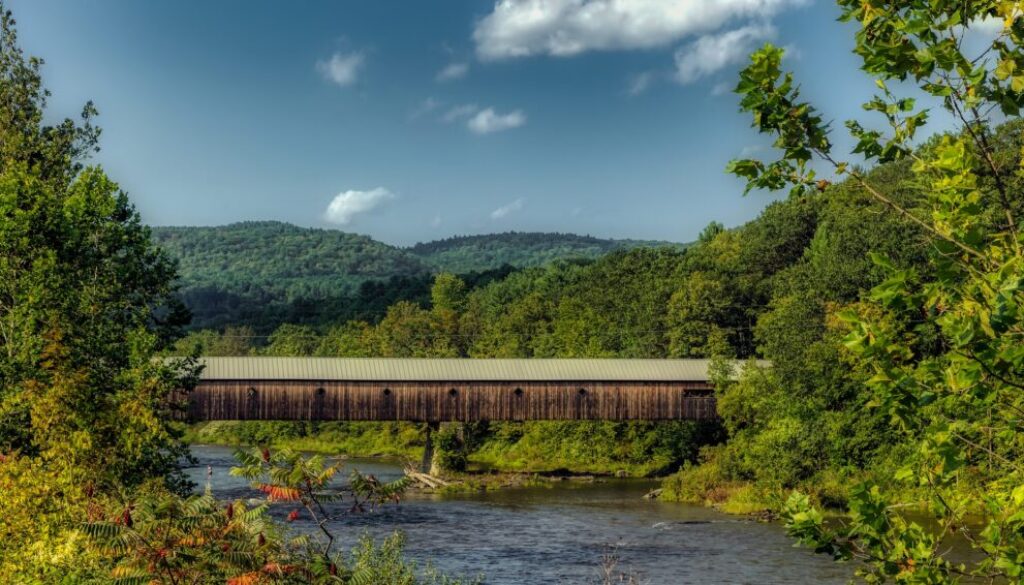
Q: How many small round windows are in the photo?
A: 6